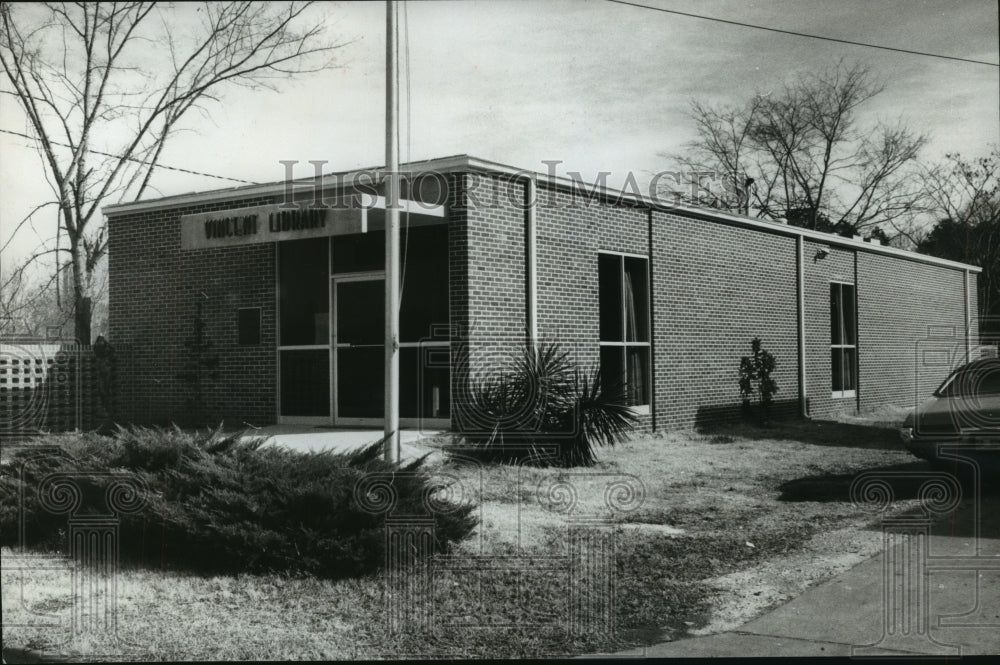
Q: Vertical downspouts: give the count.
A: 3